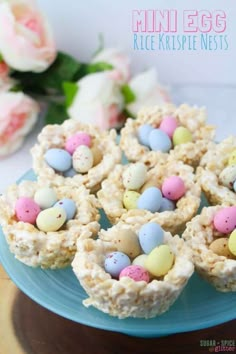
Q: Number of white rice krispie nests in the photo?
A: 7